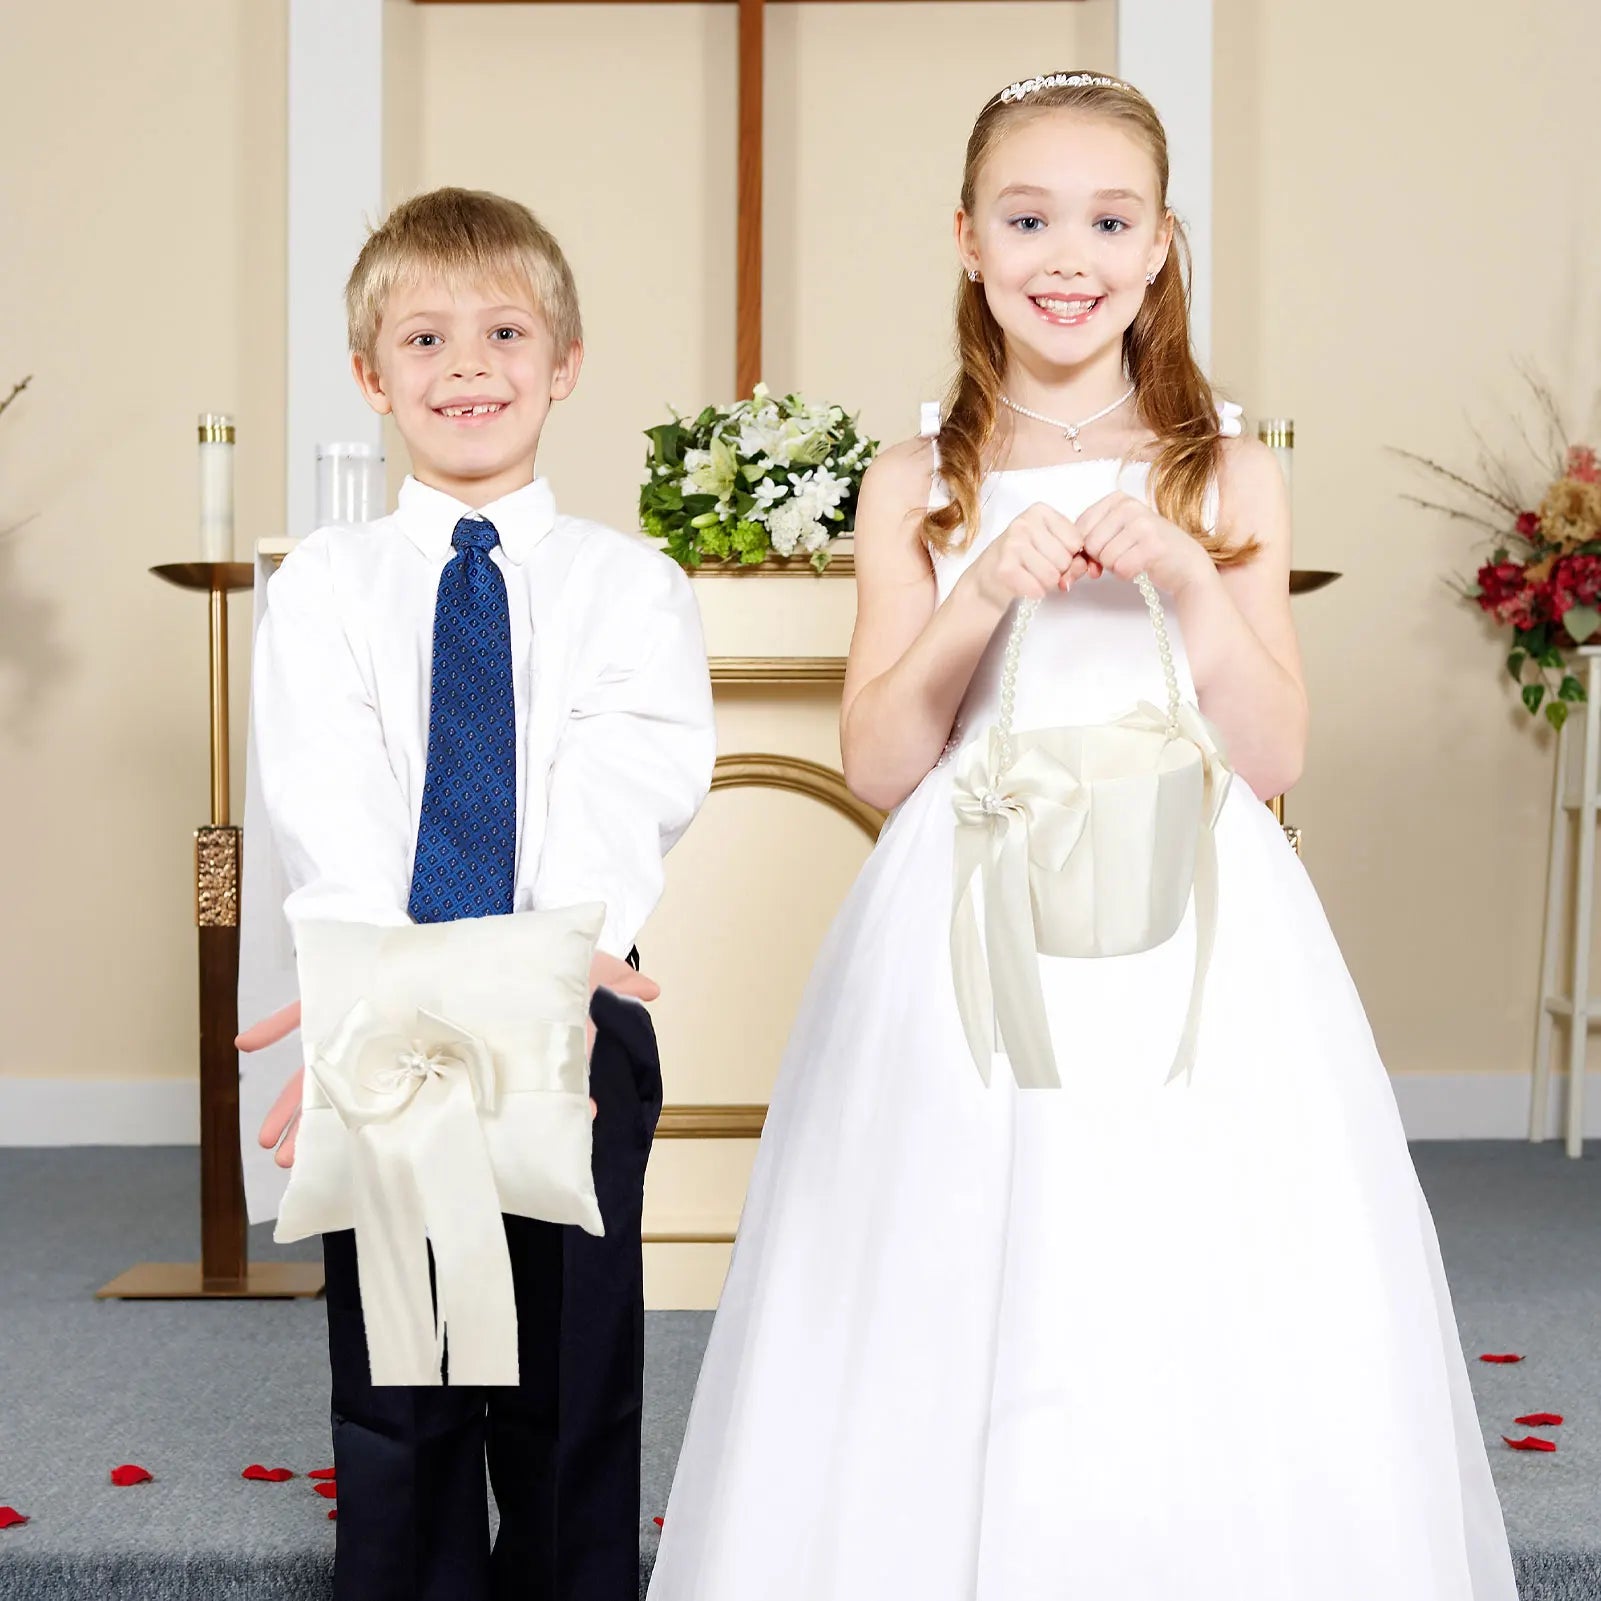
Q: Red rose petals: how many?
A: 10